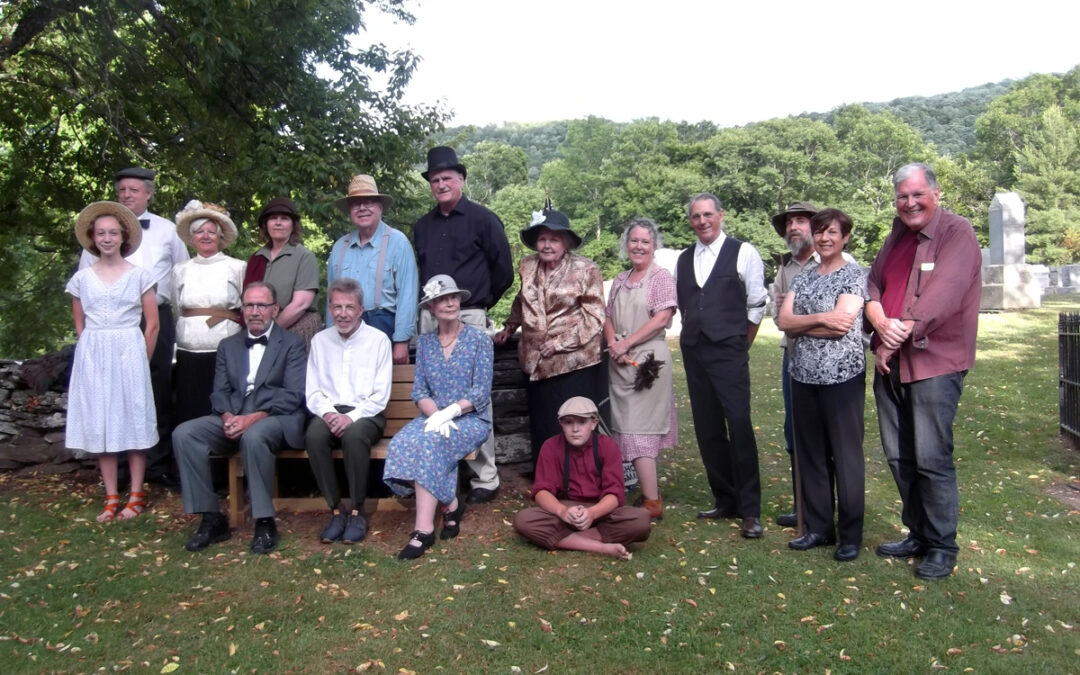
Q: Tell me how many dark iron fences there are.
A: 1